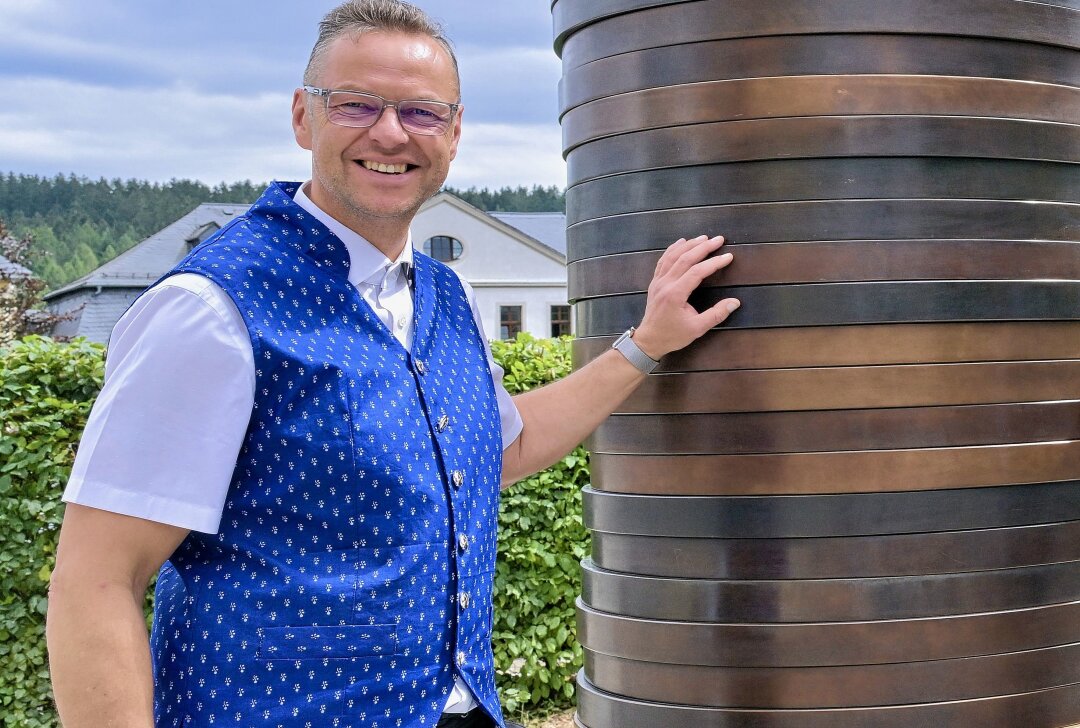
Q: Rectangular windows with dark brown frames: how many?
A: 2